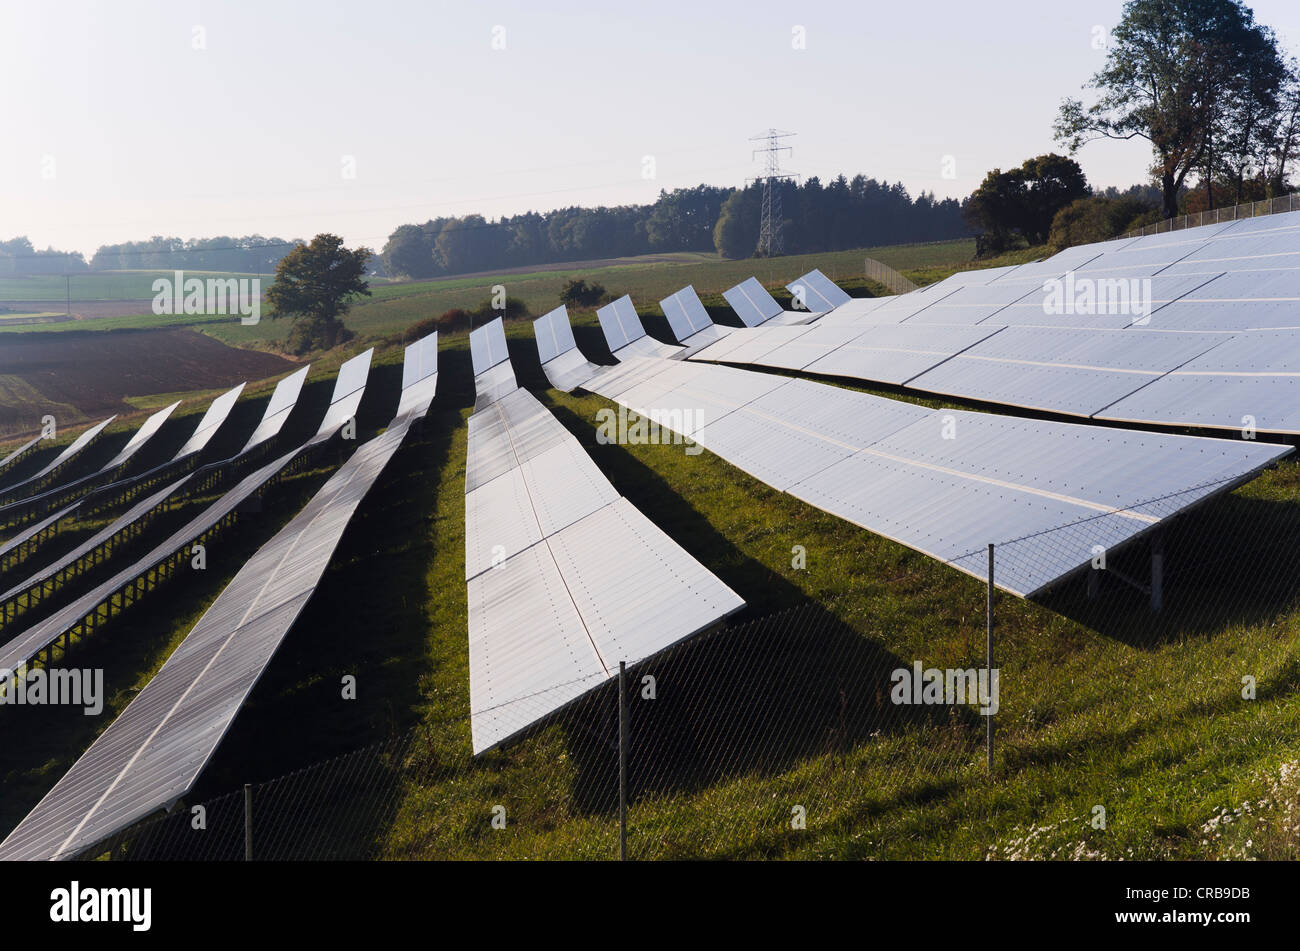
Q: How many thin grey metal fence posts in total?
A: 3